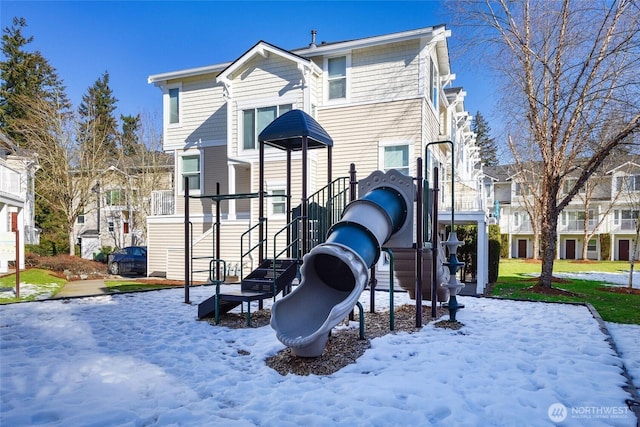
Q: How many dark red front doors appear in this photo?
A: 3